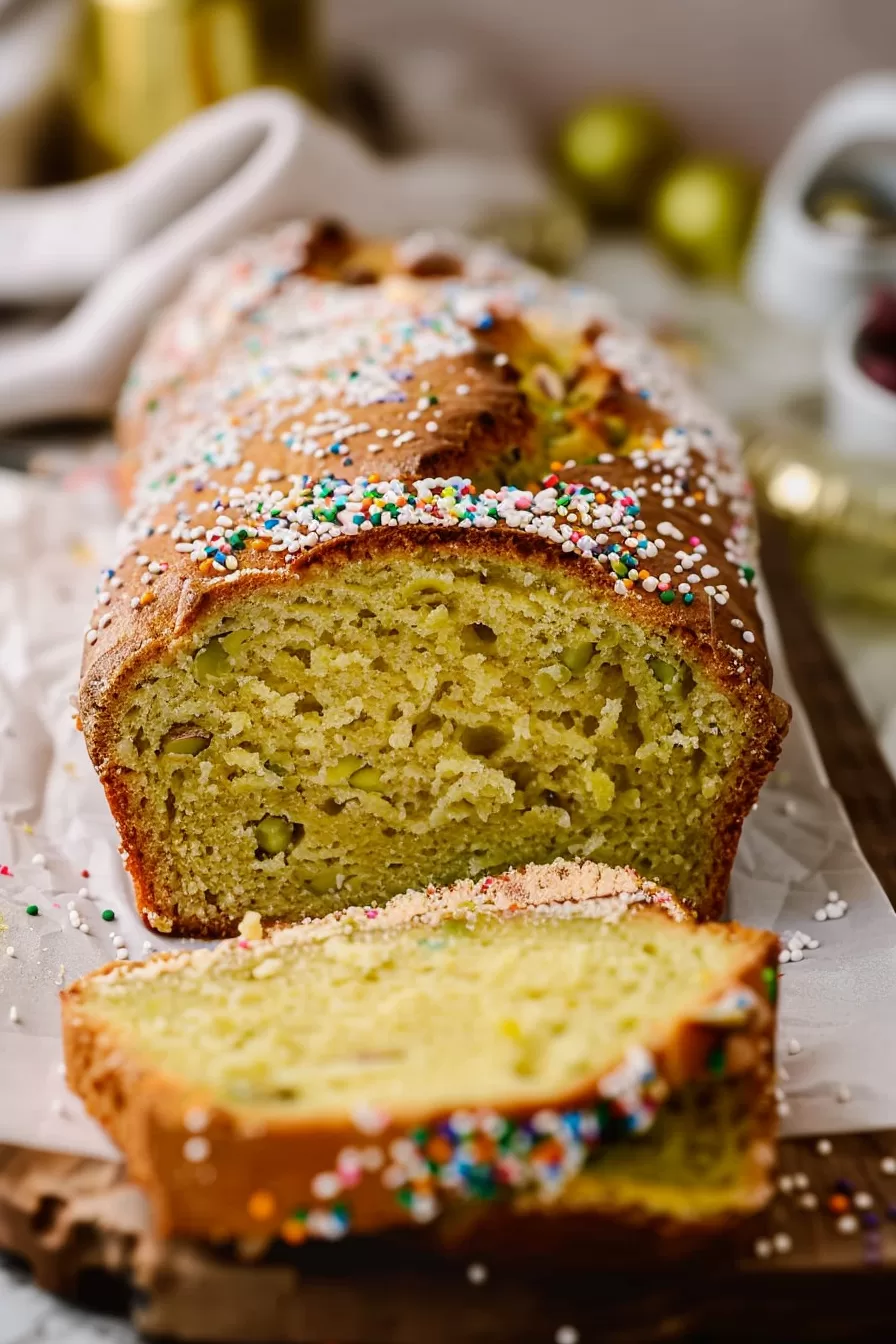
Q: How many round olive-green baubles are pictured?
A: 2